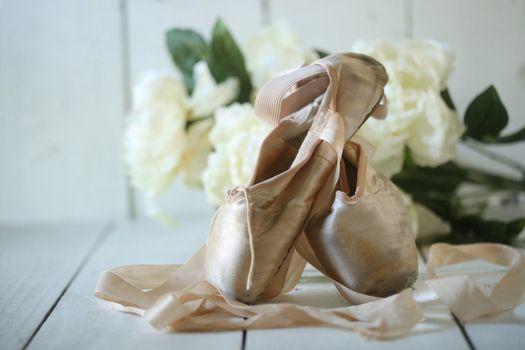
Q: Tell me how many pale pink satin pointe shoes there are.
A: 2